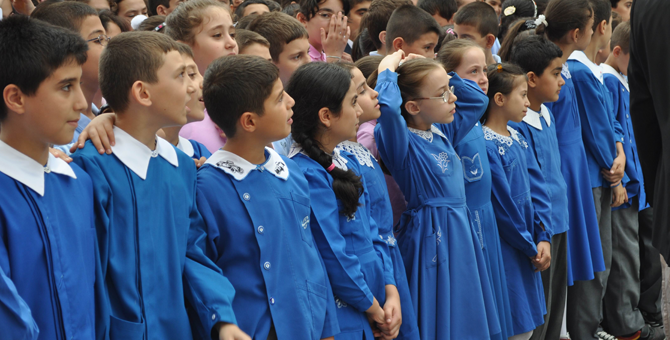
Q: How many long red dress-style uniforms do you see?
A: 0